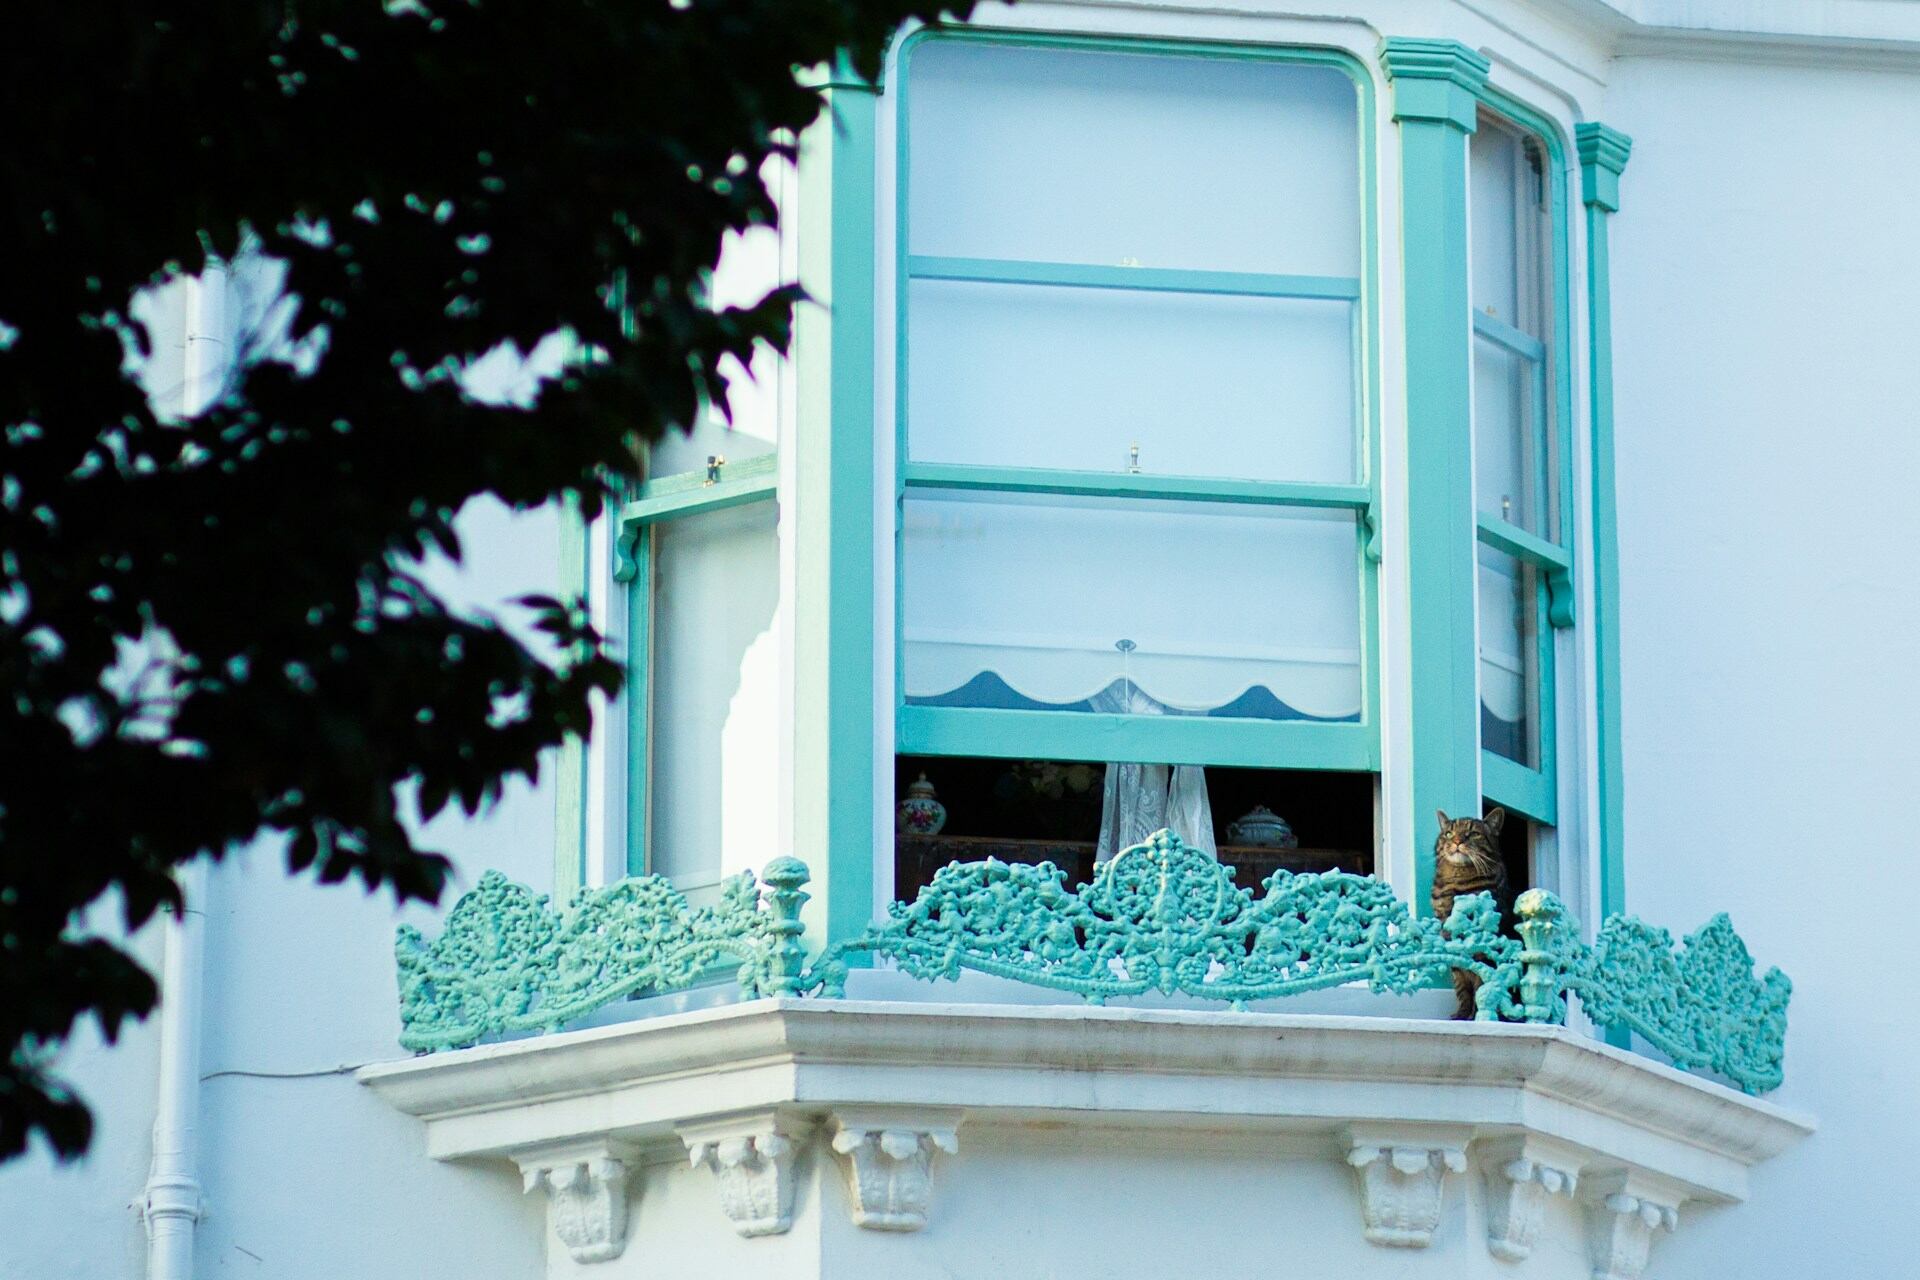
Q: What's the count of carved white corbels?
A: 6